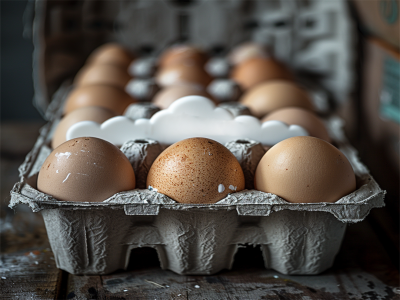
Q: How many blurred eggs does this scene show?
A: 11